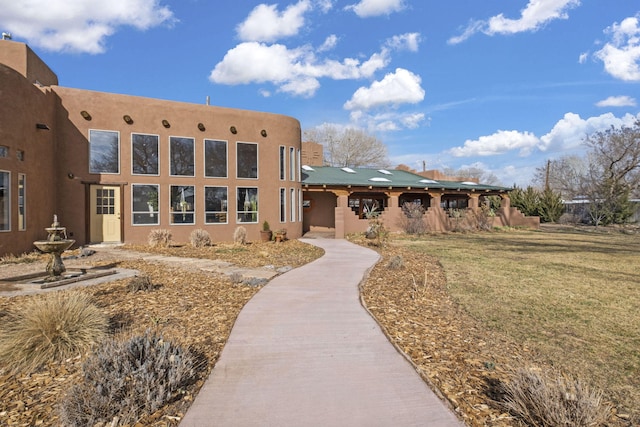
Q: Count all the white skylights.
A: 6